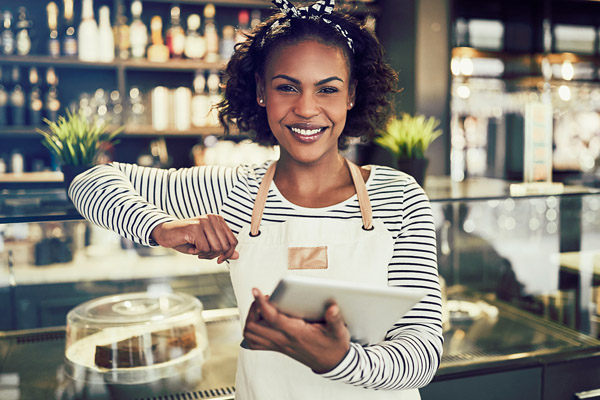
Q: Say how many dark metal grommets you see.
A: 2